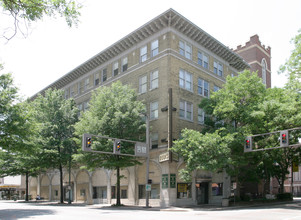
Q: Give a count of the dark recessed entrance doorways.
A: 1